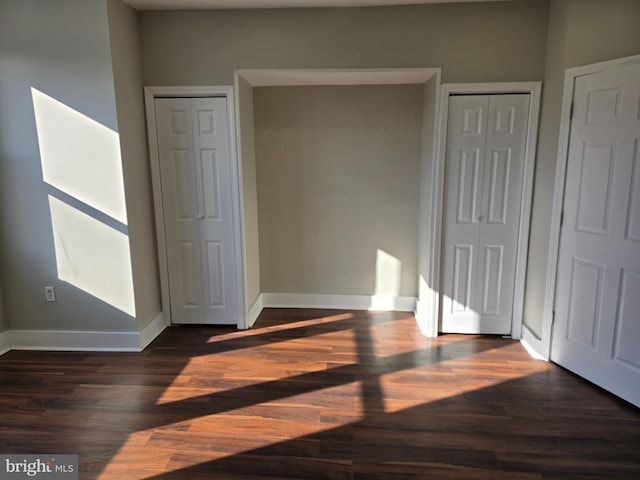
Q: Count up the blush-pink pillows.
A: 0